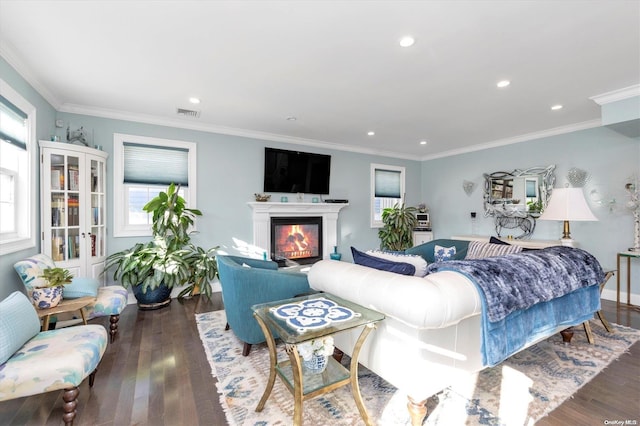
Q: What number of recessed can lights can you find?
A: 6